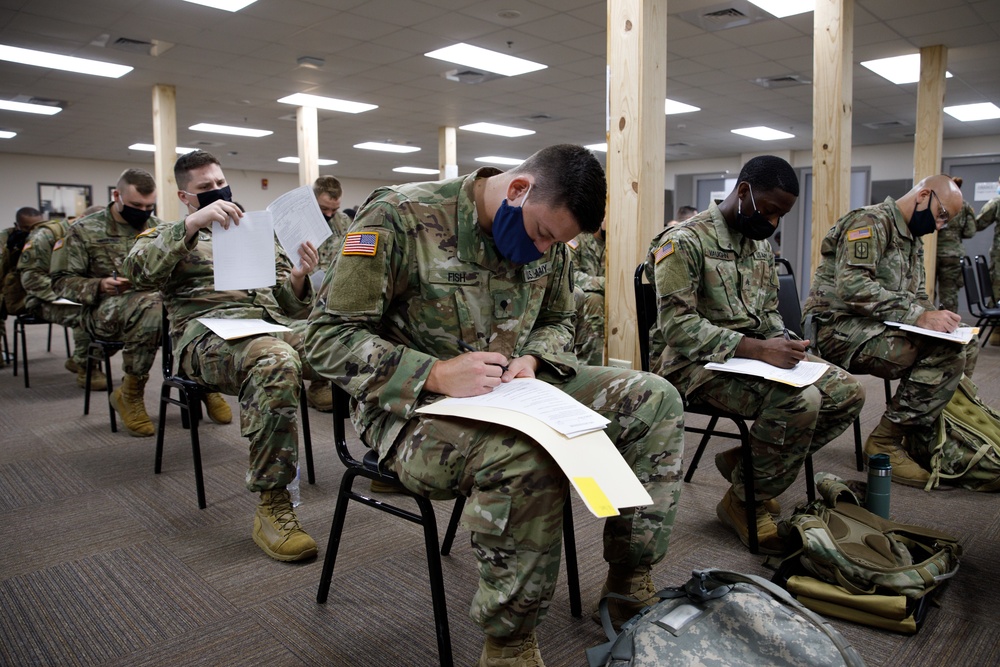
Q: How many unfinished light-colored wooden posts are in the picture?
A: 6